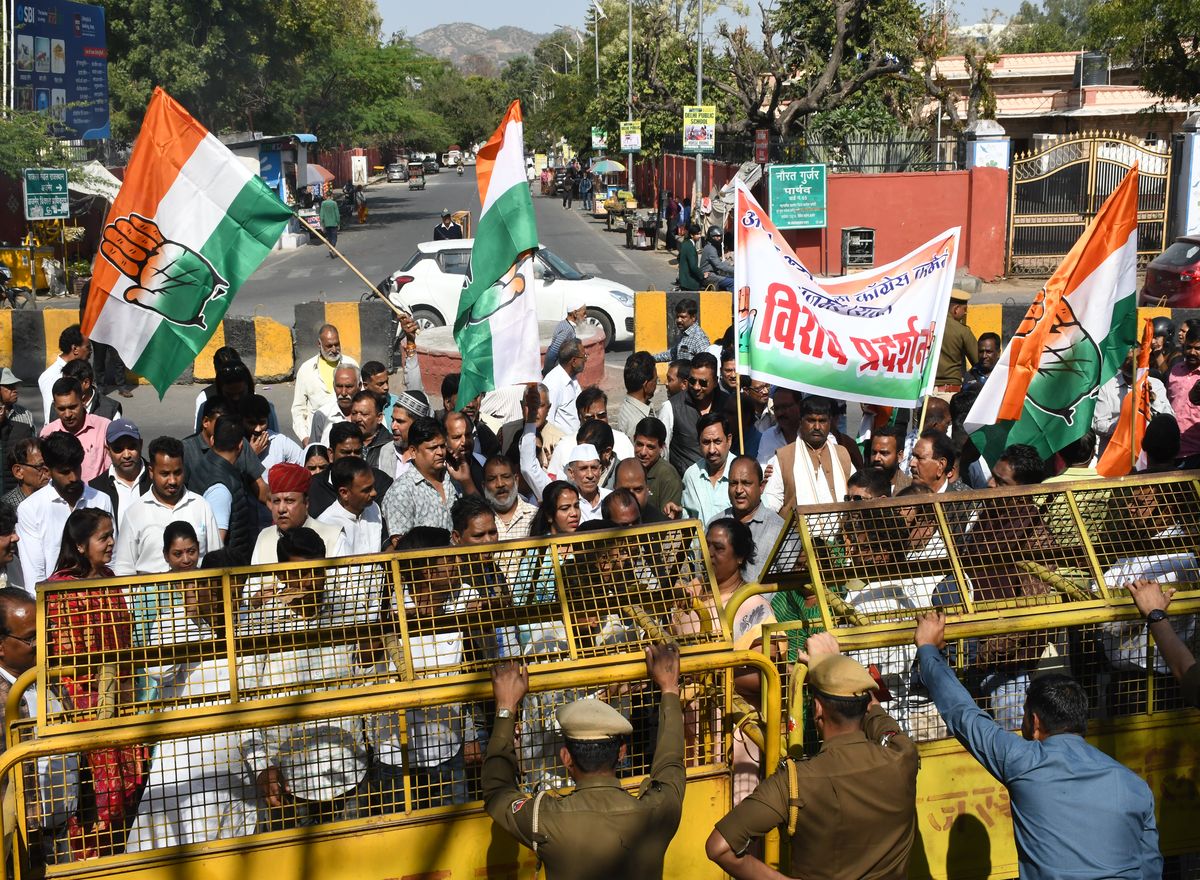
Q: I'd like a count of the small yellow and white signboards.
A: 2